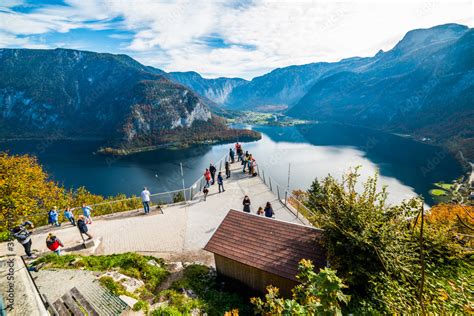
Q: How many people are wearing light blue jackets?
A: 3